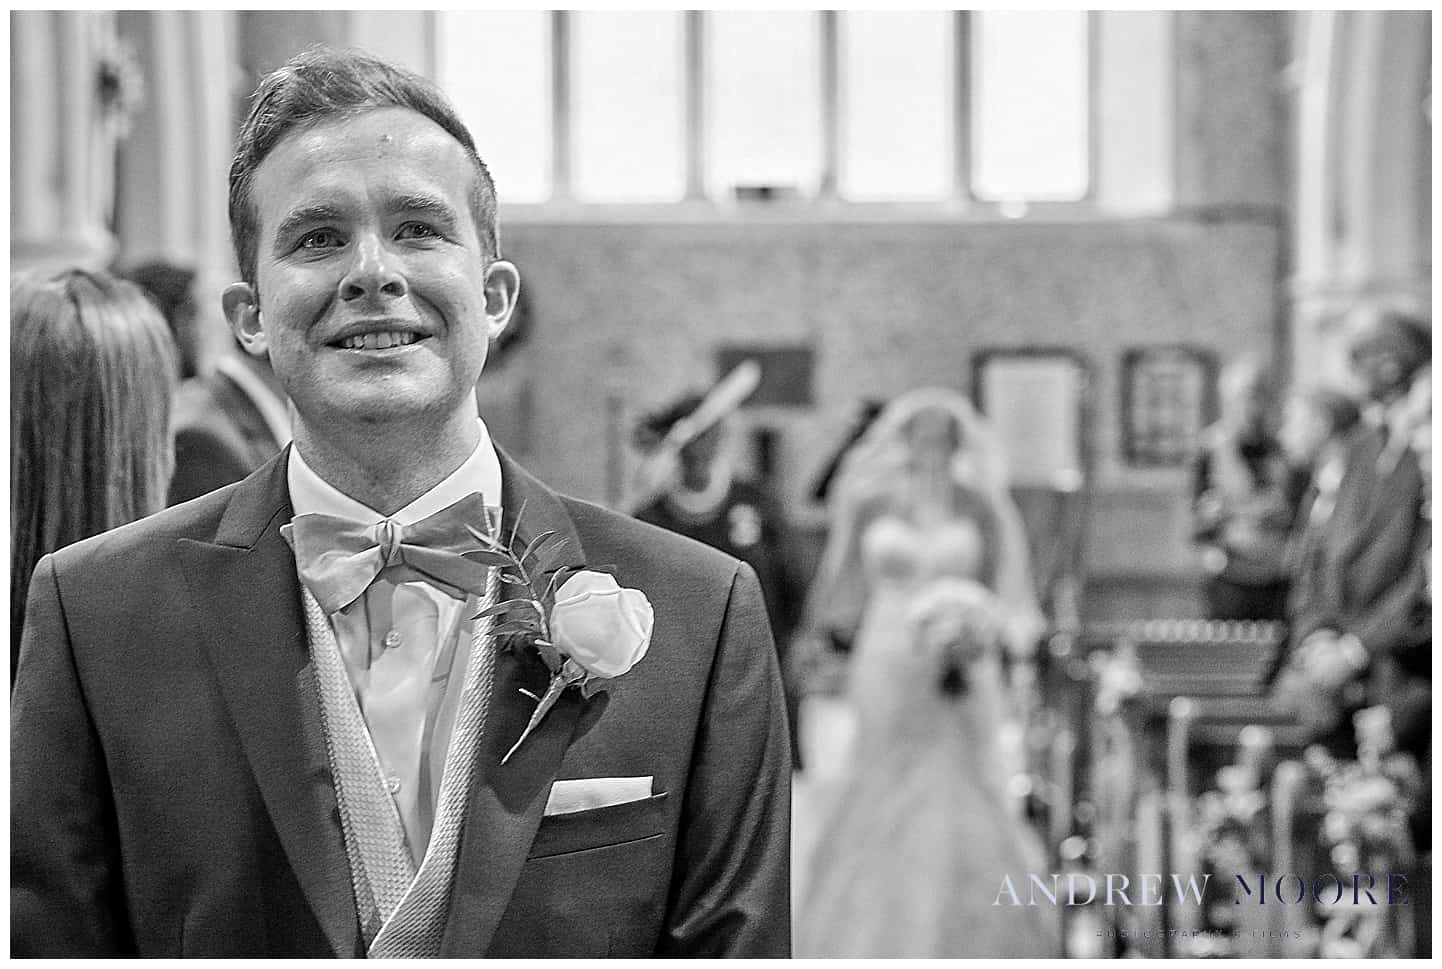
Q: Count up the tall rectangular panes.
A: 5